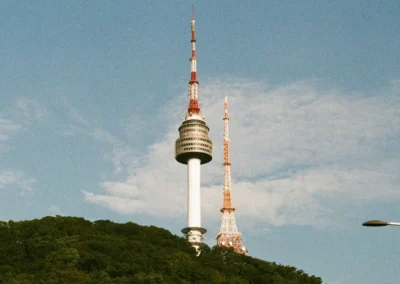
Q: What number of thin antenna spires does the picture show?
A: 2